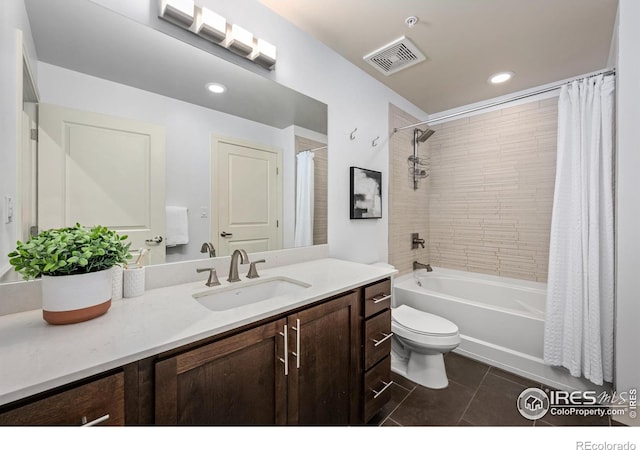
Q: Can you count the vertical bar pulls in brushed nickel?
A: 2